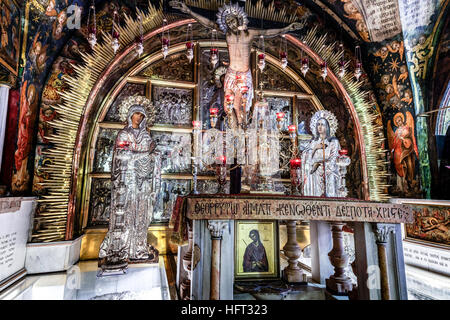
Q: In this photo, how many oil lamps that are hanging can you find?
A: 12